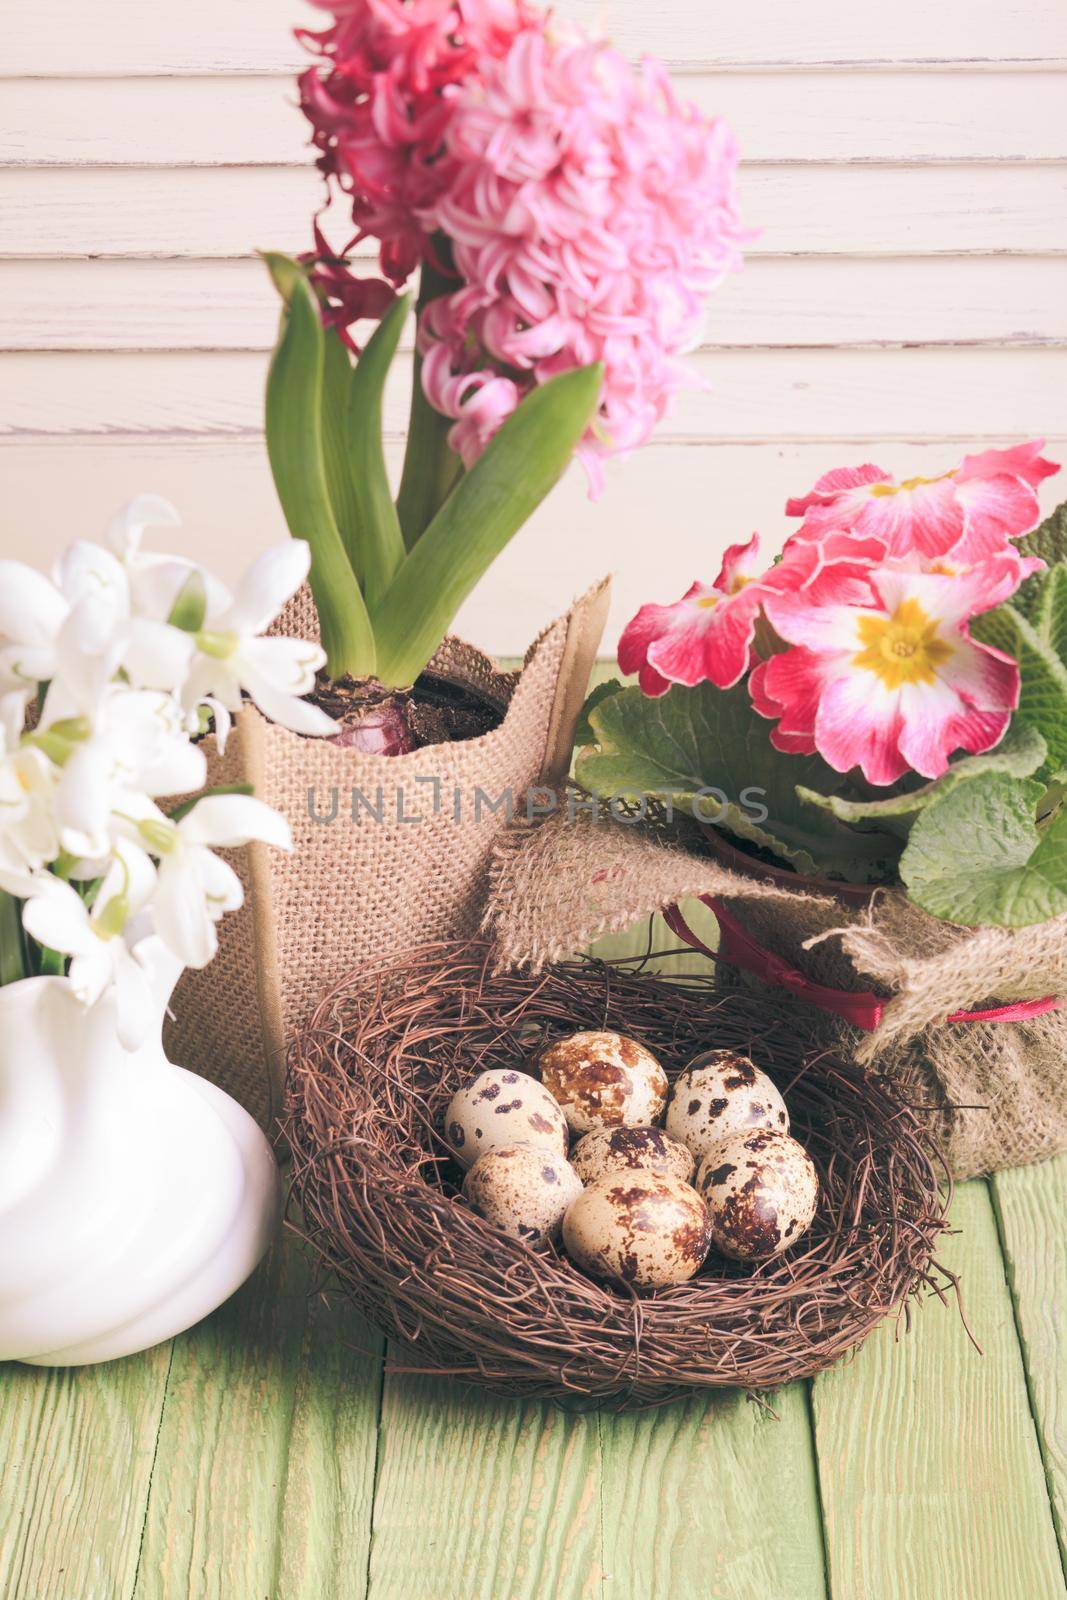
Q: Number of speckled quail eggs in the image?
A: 7